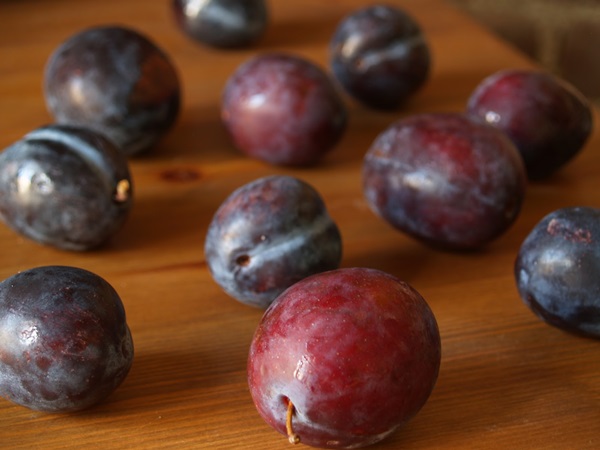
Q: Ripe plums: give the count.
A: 11